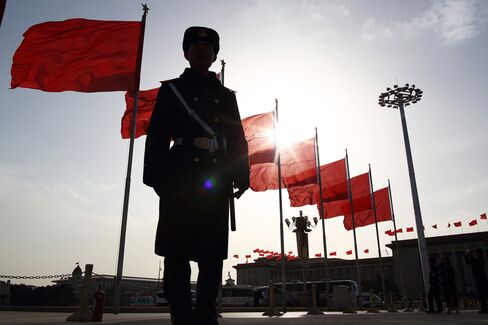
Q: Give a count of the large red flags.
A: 7